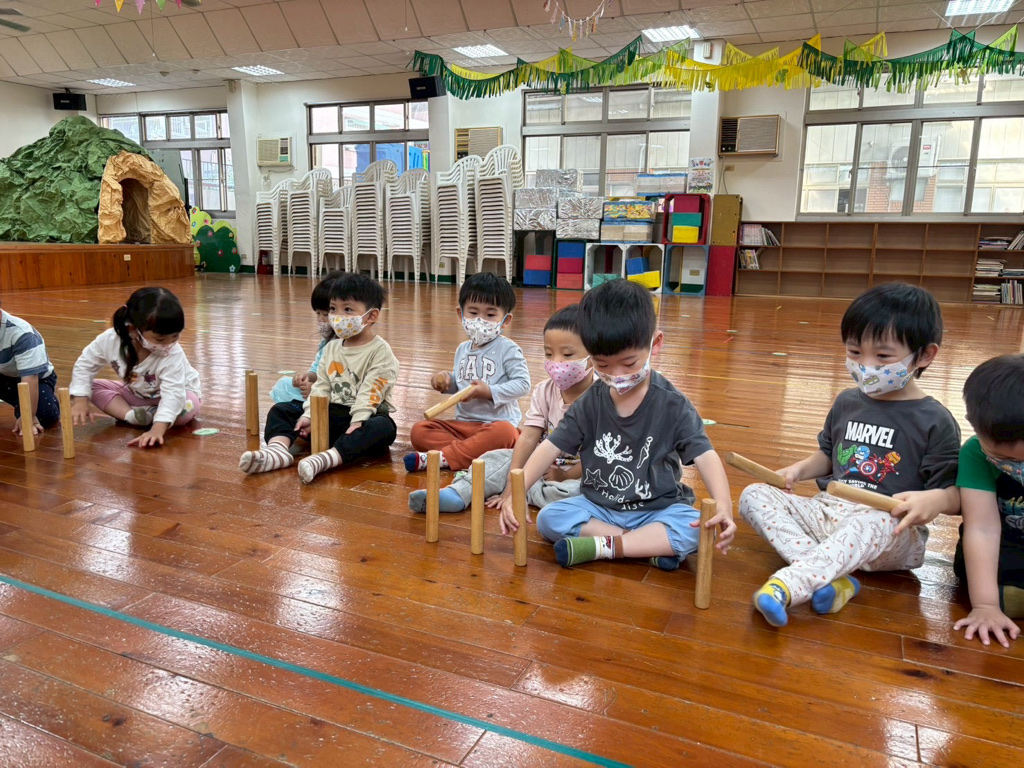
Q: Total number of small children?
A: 9